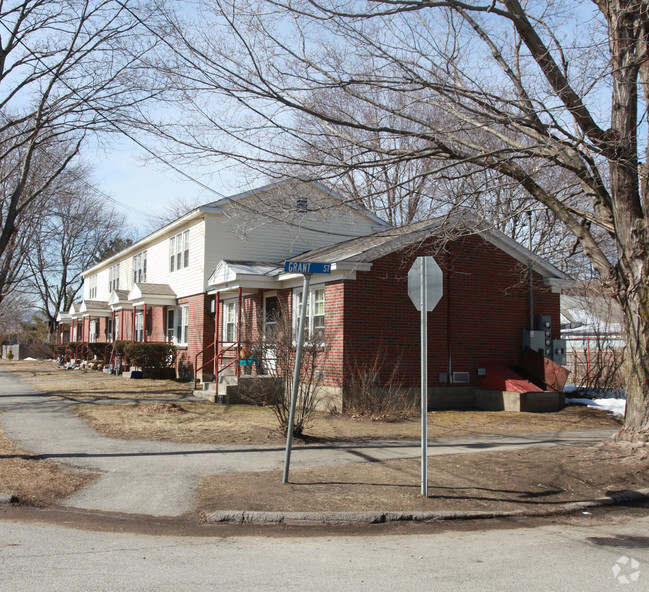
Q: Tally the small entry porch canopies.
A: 6